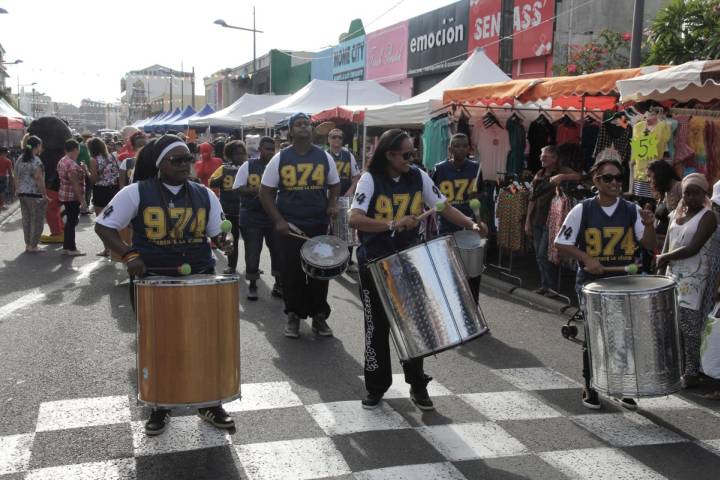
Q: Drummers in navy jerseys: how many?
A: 8